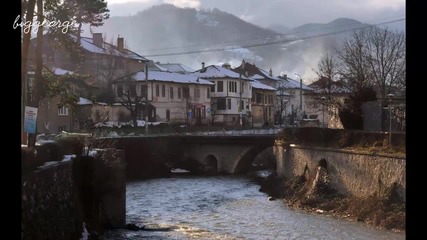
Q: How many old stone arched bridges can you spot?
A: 1